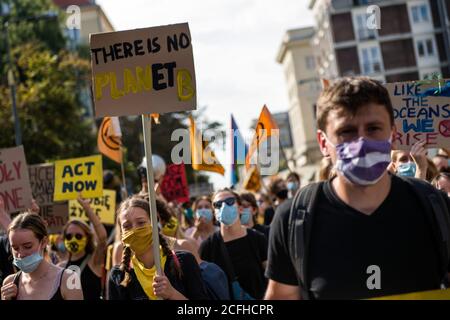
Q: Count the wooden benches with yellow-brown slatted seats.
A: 0